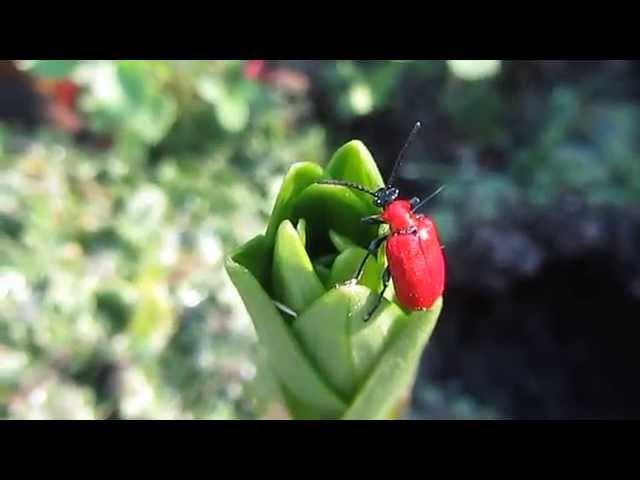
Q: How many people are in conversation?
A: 0